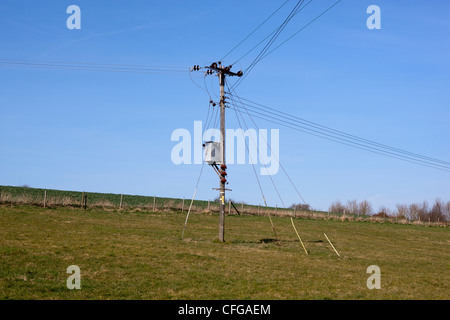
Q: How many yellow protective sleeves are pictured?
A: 3